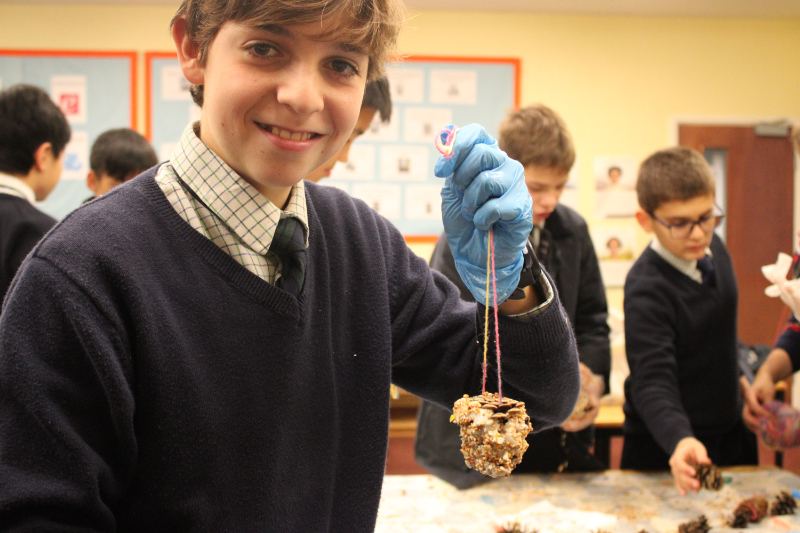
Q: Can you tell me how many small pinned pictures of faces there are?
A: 2